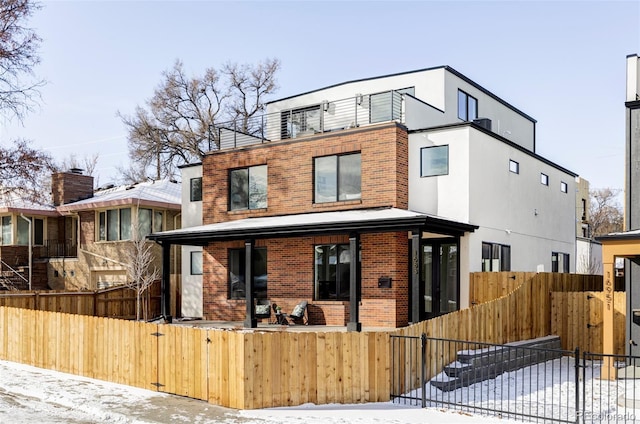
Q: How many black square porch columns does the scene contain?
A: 4